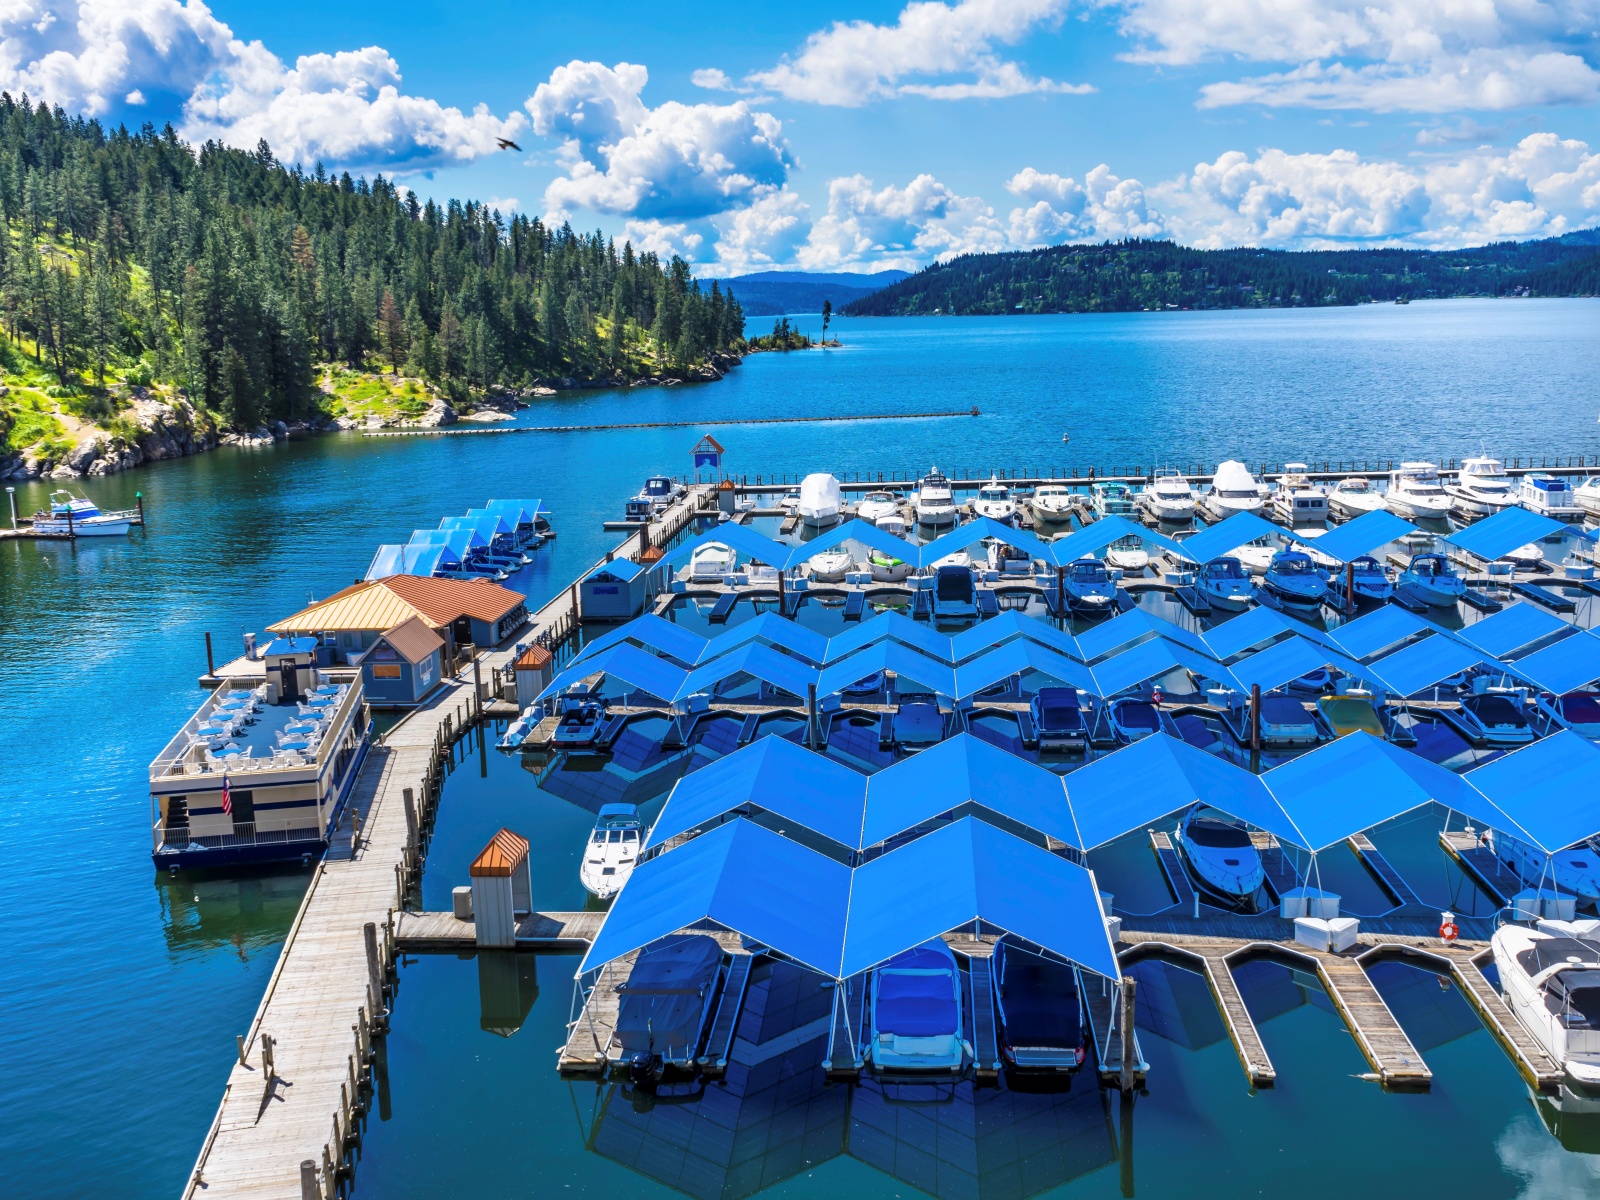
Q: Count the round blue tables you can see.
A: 10